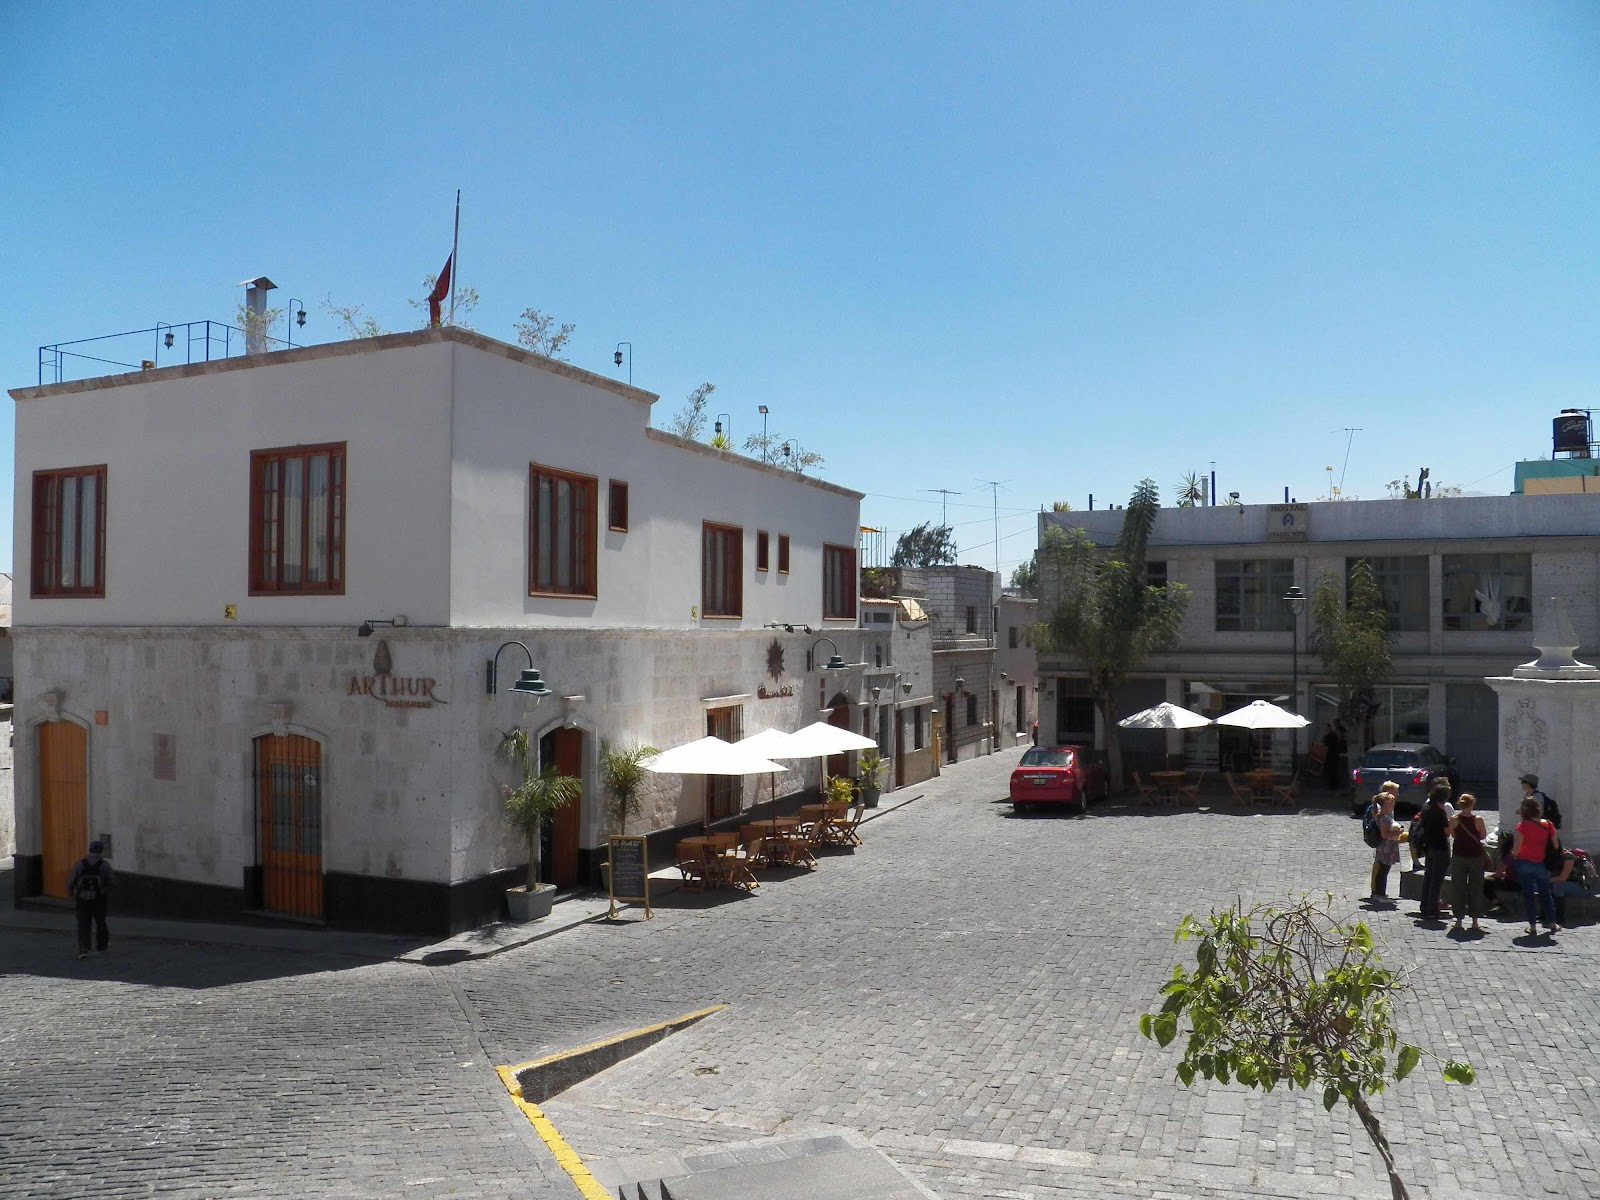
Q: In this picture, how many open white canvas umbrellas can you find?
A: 5